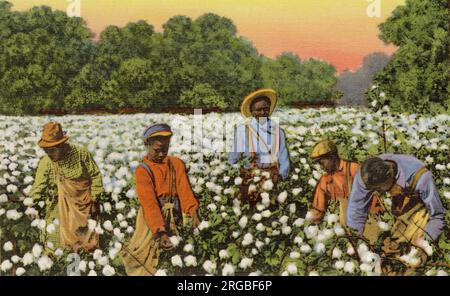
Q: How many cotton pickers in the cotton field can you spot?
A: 5